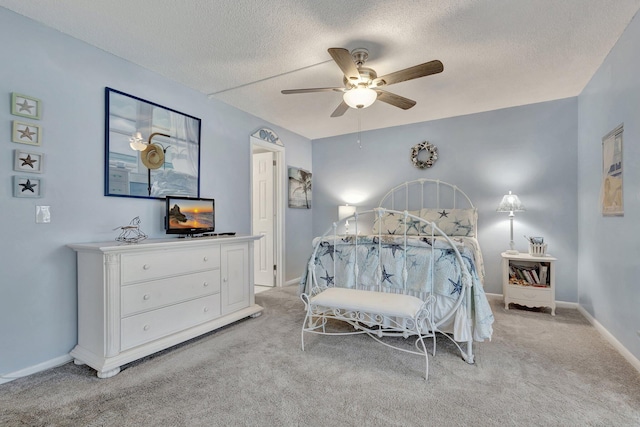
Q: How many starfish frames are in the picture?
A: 4